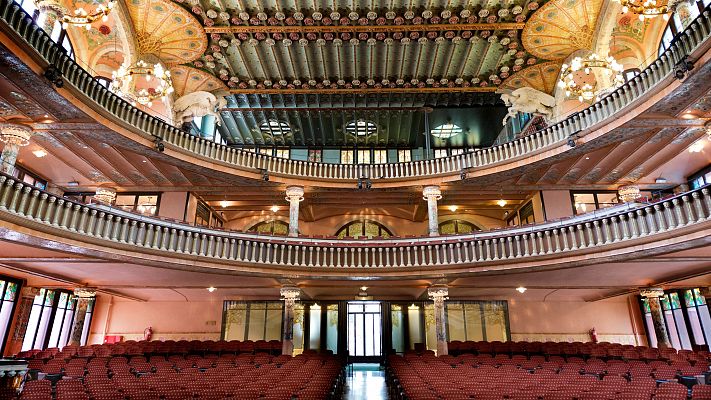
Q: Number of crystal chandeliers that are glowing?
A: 4